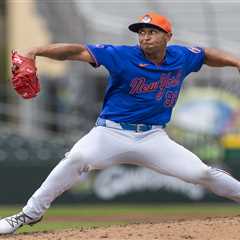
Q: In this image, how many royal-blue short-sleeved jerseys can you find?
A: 1